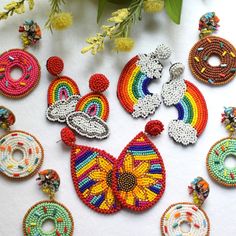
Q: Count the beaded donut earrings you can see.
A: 6